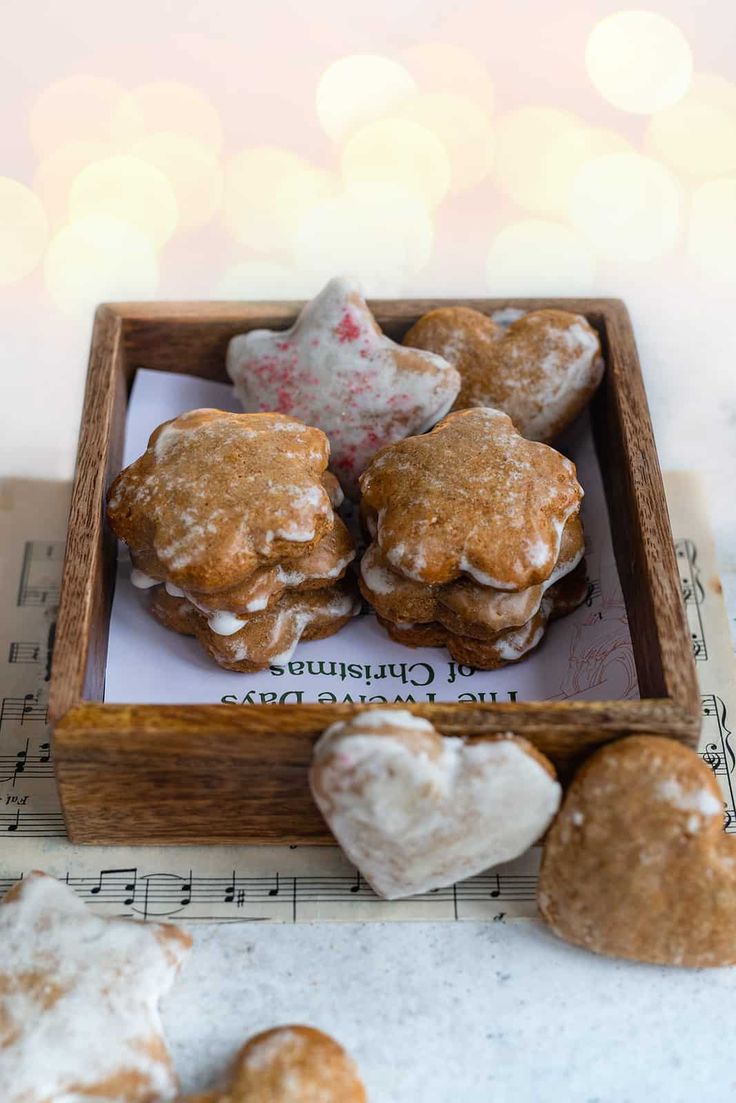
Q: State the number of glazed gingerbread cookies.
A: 12